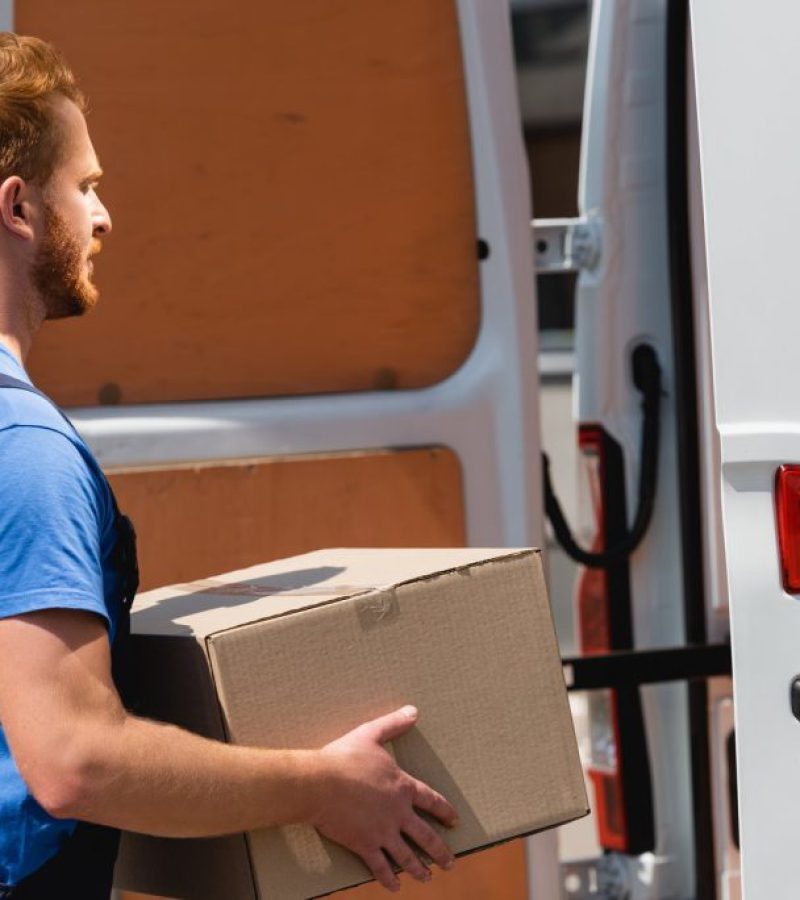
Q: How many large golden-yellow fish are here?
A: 0